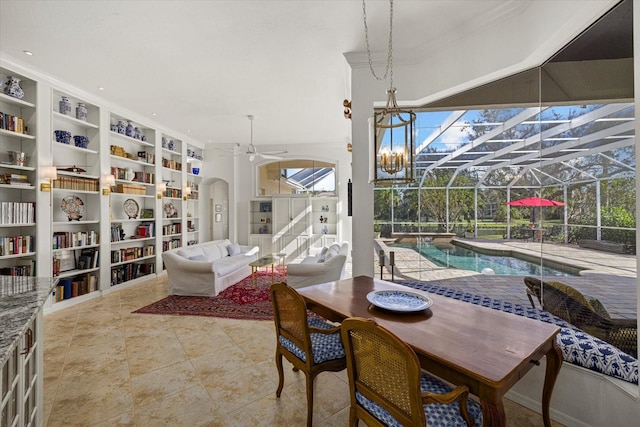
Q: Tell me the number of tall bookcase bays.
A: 5